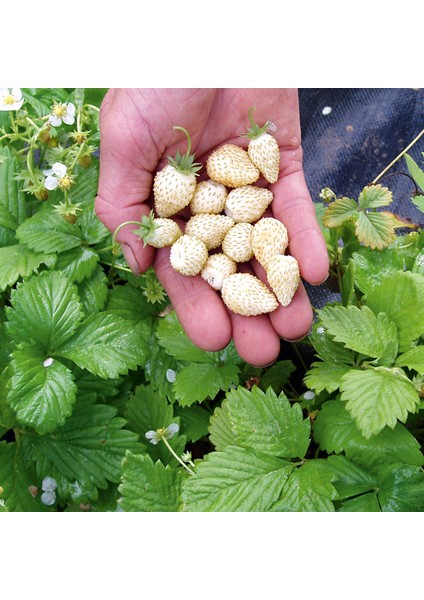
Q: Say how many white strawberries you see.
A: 13